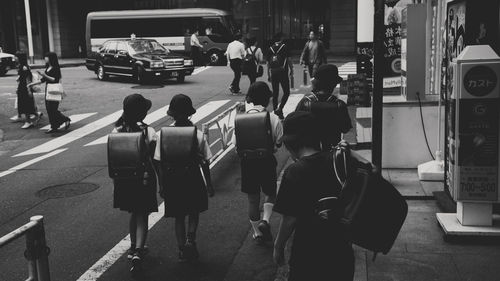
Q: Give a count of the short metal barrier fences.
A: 2